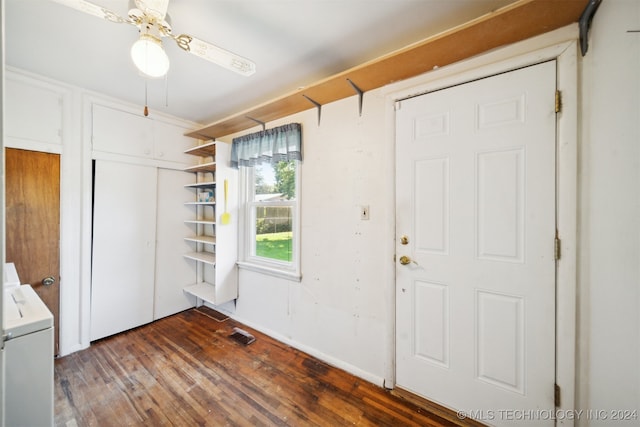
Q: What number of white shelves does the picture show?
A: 8